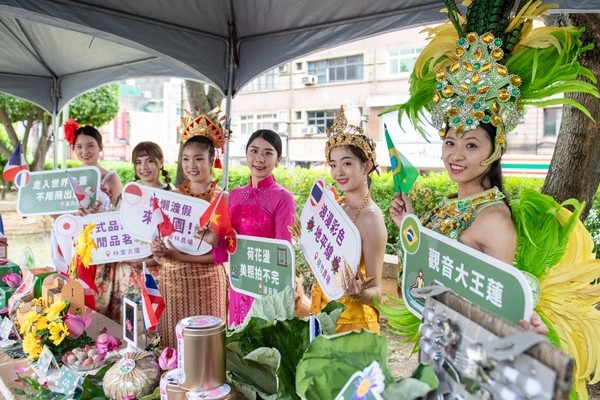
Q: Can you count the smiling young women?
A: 6